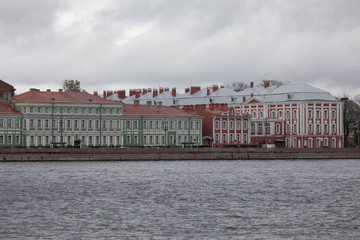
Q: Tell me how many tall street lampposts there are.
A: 3